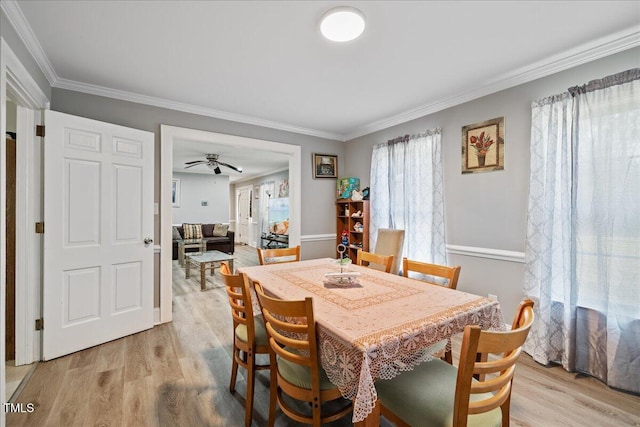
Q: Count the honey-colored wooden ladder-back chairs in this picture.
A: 6